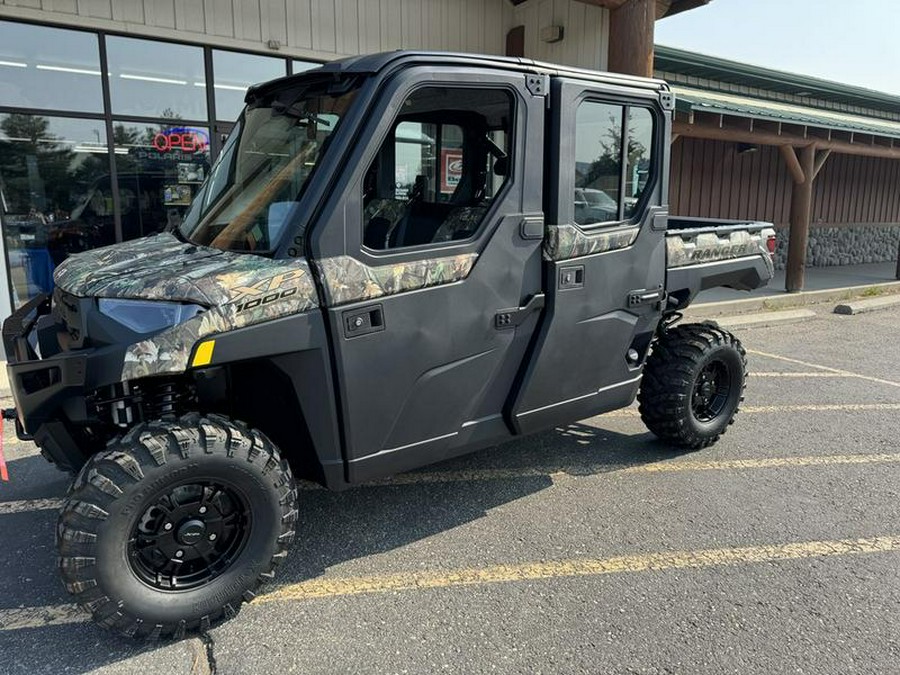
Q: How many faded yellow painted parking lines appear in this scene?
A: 5